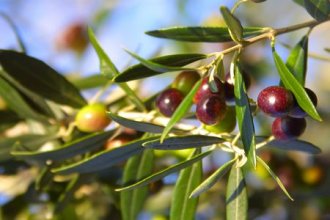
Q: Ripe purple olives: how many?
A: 7